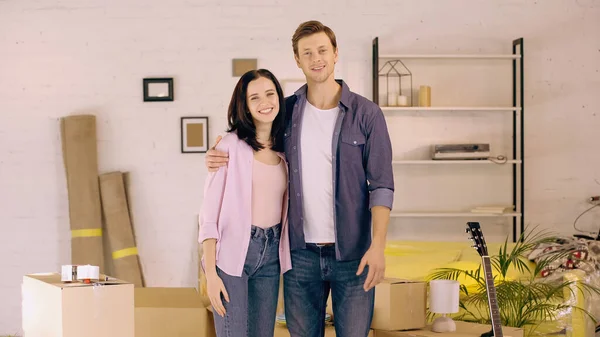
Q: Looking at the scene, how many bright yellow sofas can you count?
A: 1